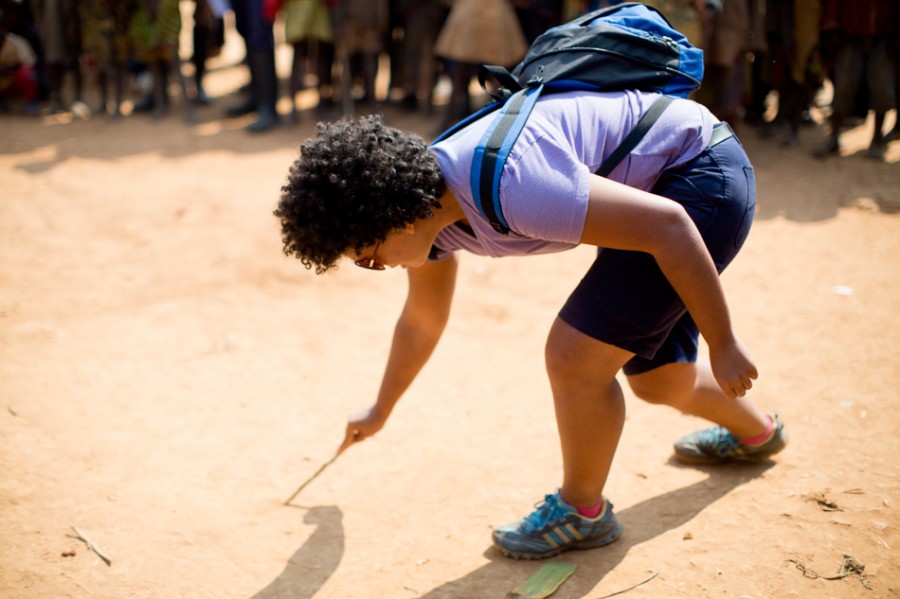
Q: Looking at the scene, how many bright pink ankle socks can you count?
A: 2